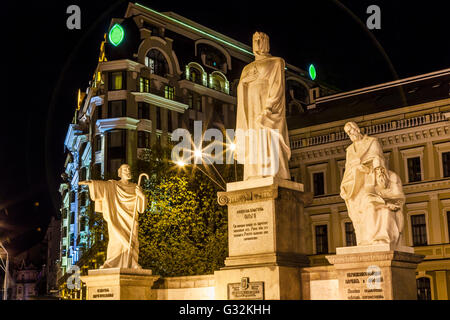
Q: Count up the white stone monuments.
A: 3